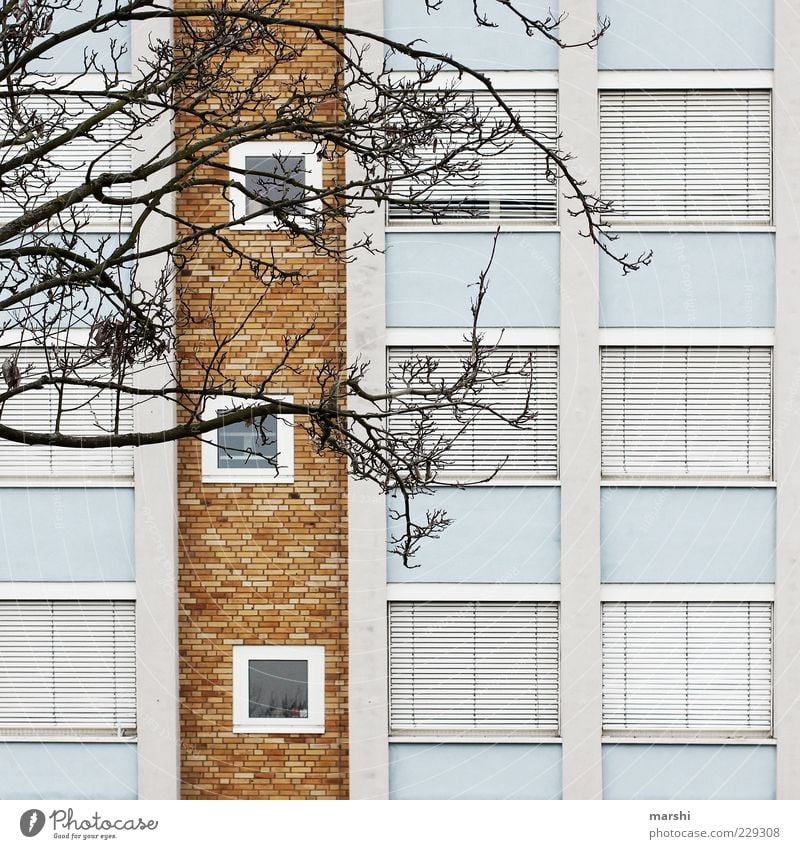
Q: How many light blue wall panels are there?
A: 12